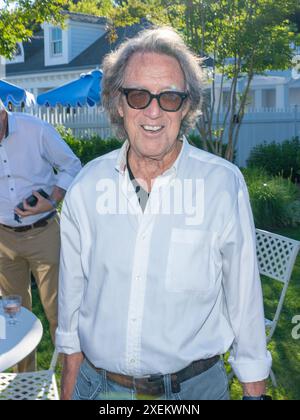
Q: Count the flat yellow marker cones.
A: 0